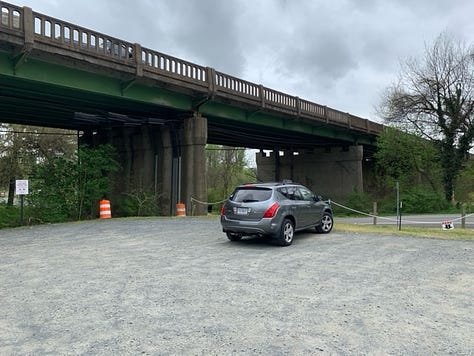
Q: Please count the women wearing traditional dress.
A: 0